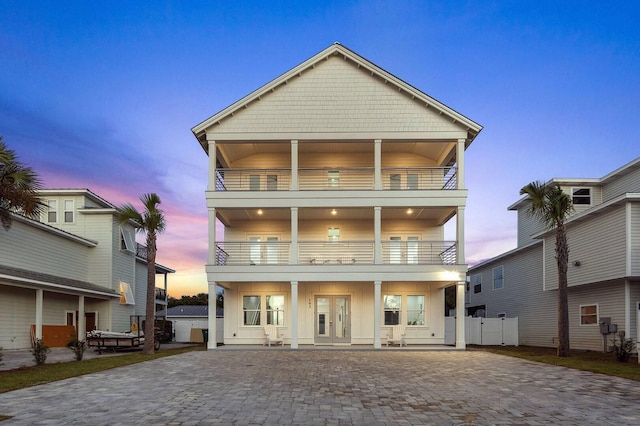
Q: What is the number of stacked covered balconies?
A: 2